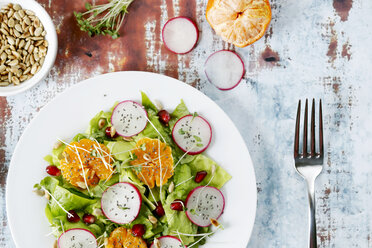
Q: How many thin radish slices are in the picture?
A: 8